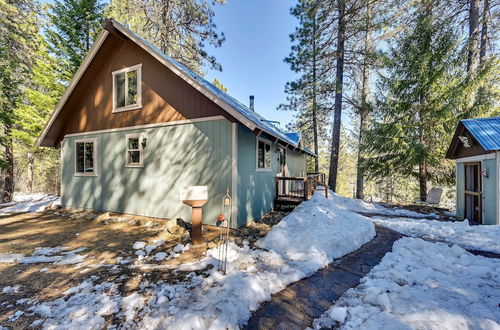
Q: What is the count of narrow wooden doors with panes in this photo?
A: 1